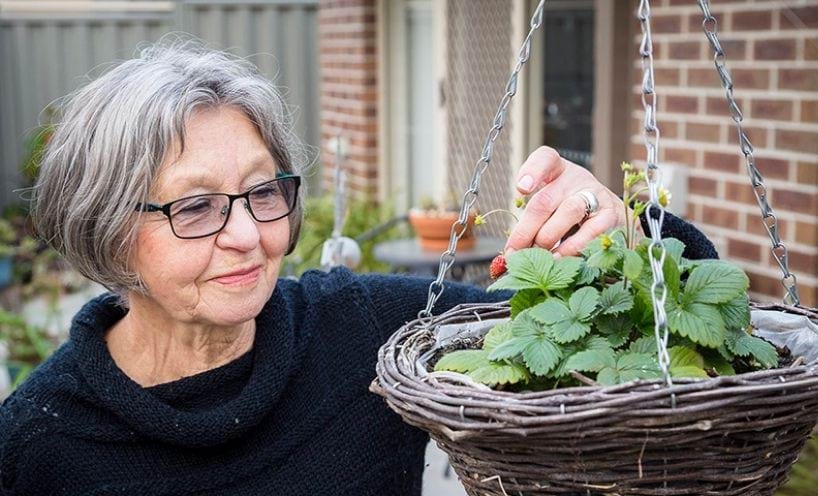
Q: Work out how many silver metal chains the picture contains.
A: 3